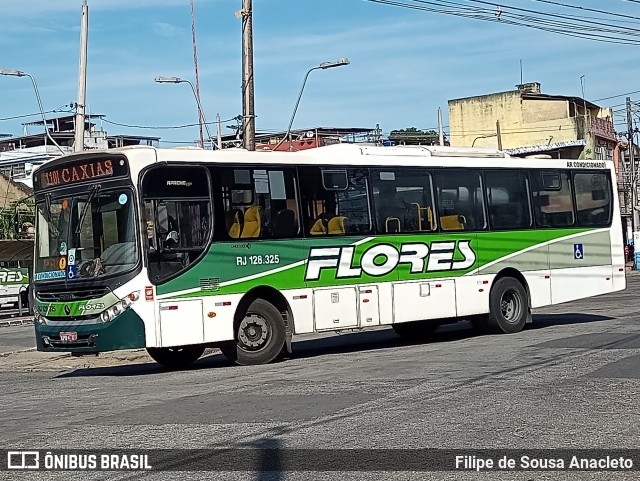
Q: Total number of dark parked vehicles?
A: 0